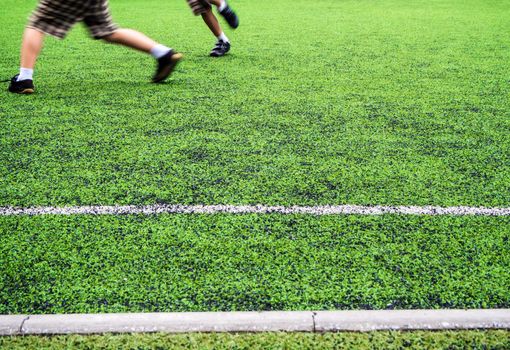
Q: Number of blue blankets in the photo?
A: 0